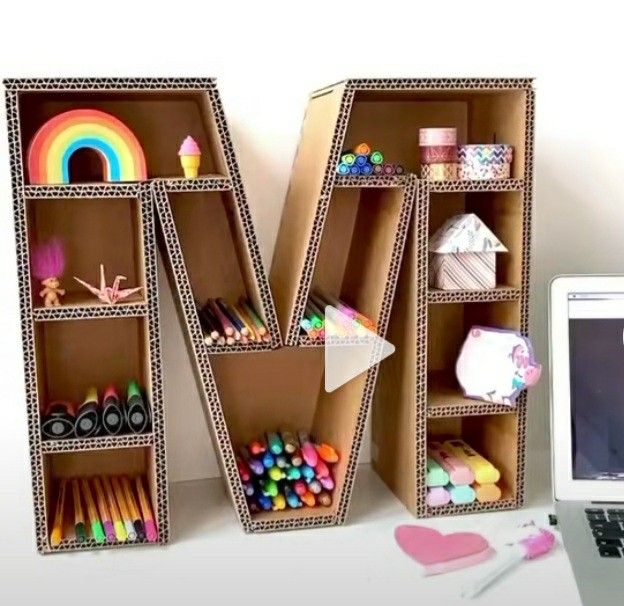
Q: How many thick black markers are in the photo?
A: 4